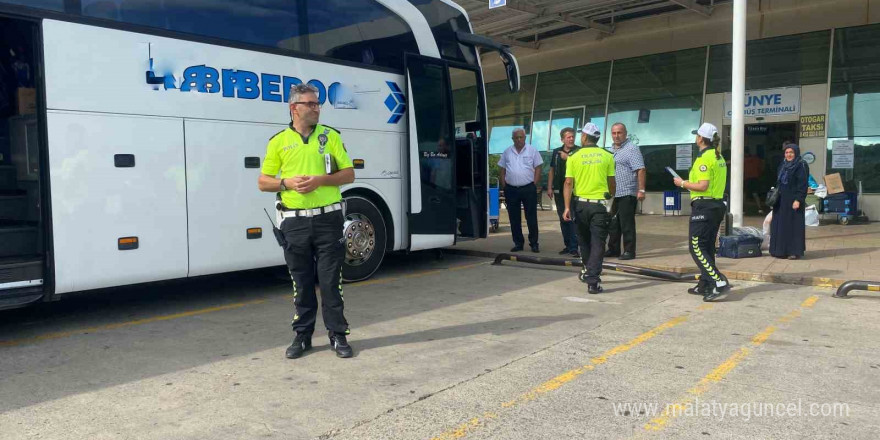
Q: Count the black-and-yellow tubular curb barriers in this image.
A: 2